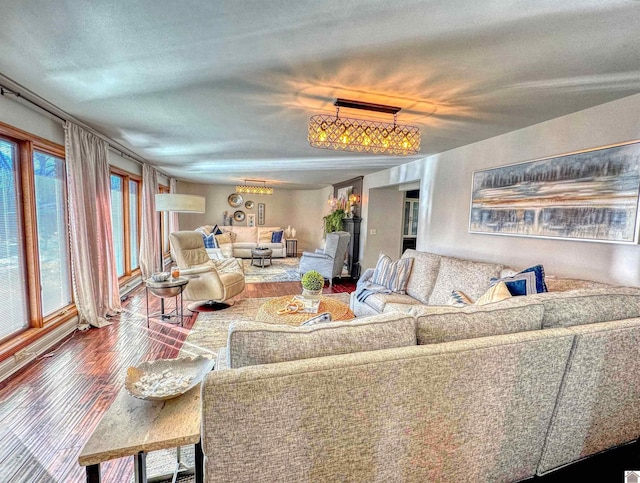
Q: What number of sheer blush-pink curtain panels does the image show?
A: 3